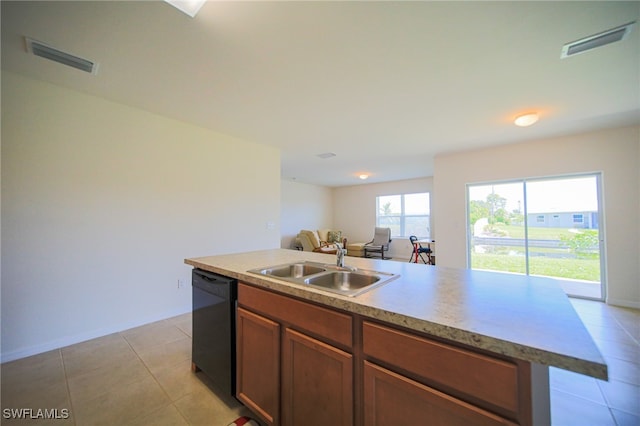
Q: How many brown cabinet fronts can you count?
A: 5